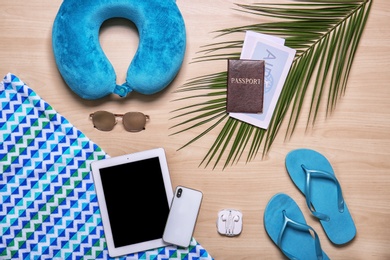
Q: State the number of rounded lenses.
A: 2